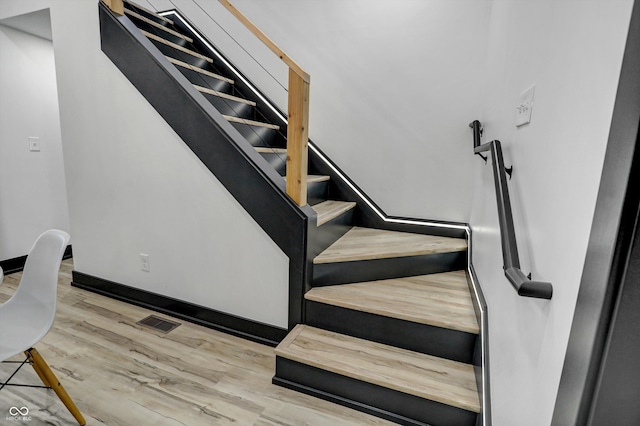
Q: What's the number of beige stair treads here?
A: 12